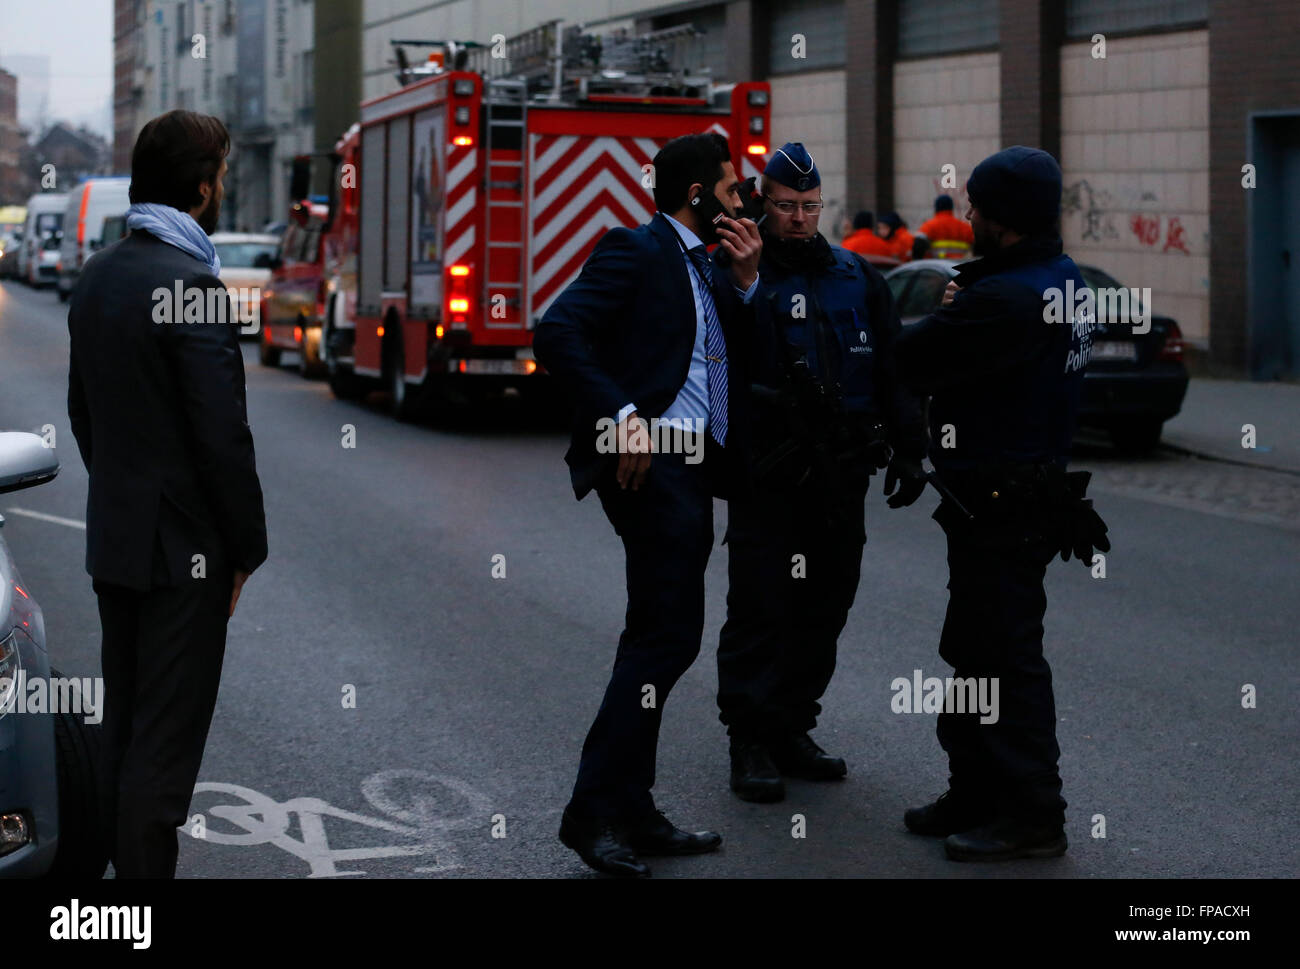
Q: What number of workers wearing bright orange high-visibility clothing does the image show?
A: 3